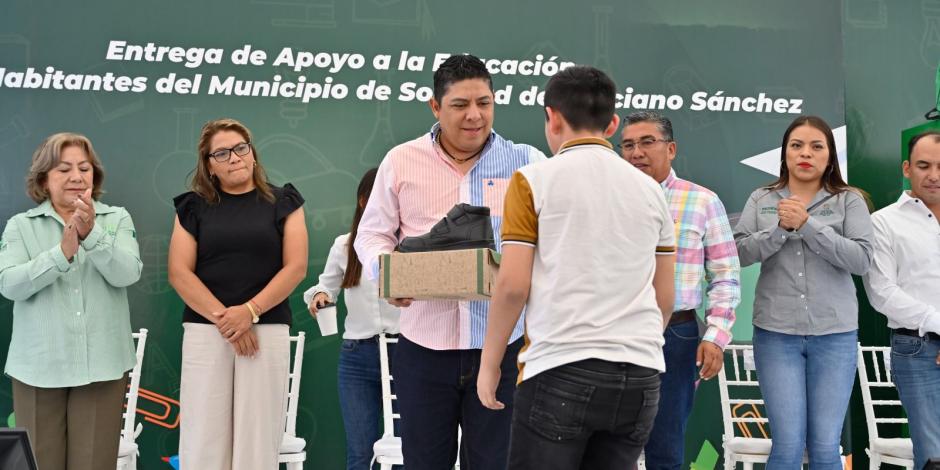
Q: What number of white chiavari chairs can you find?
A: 5